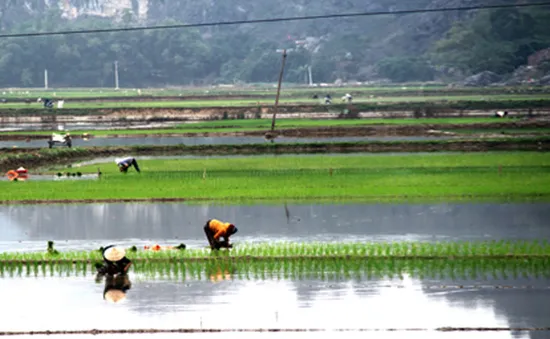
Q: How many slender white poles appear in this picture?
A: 3